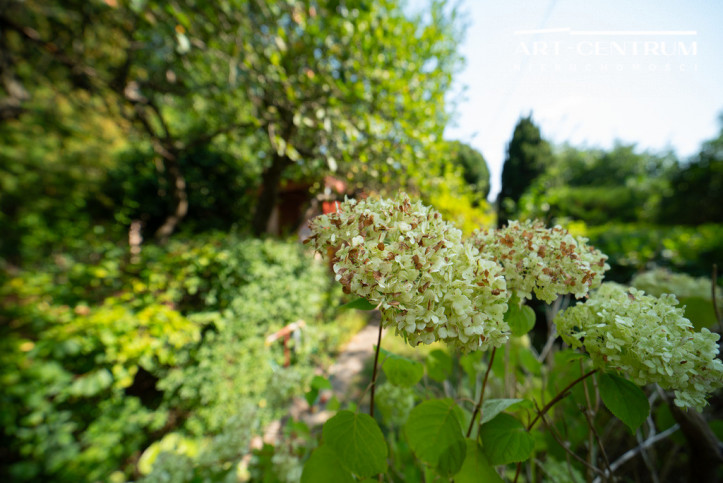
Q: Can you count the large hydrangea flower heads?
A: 3